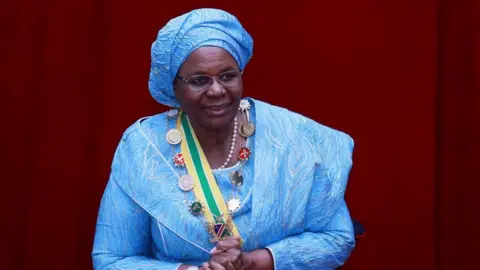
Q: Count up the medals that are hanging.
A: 11